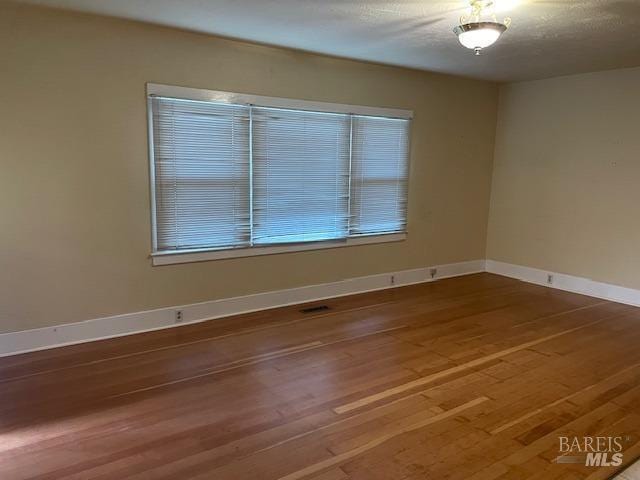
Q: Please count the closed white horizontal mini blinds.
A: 3